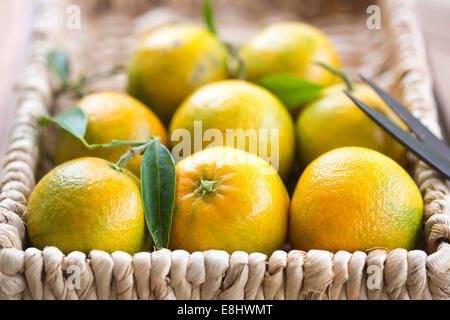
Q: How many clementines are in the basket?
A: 8